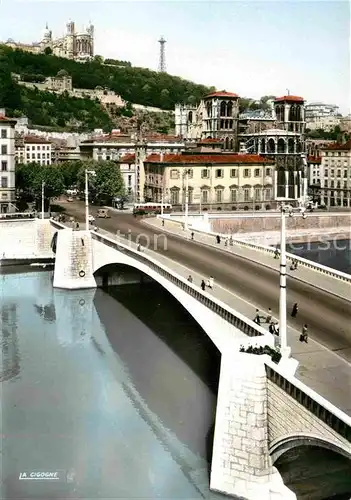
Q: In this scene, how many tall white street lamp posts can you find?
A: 5